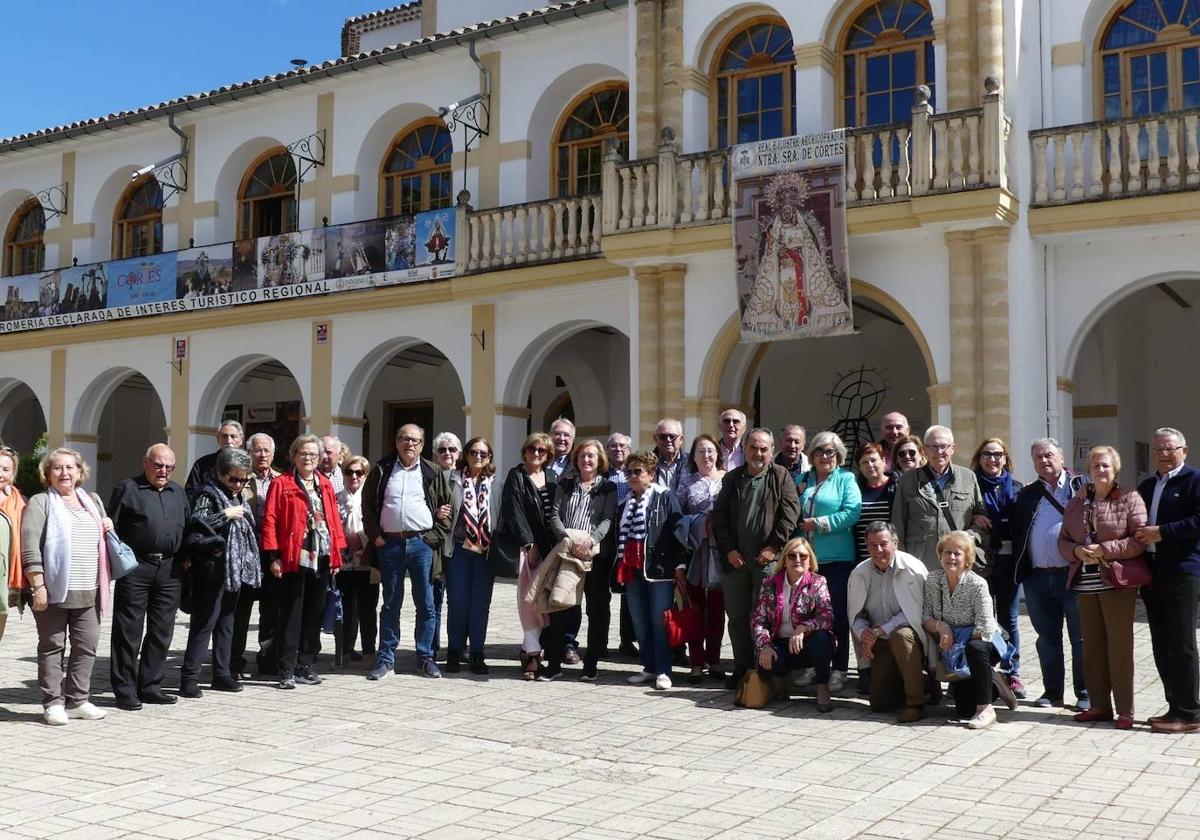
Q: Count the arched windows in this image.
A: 8